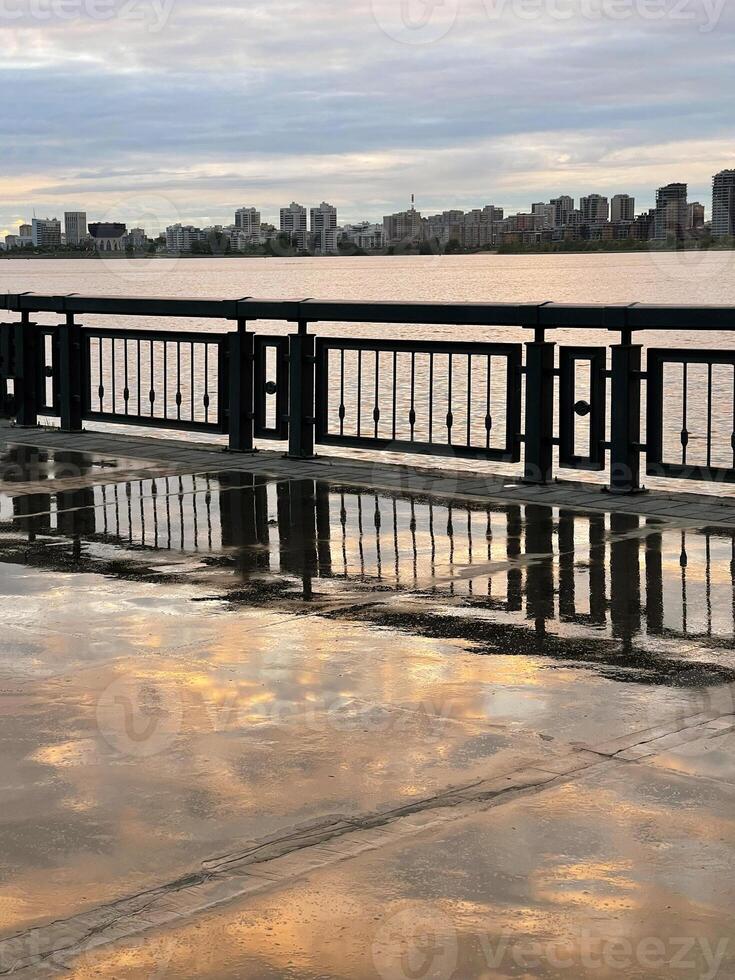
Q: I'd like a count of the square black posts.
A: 6